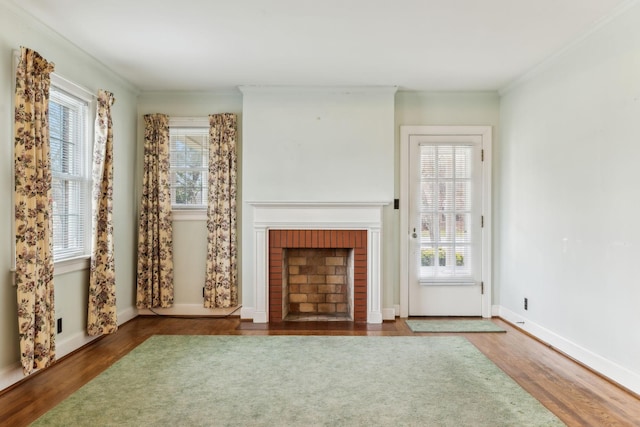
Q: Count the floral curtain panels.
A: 4